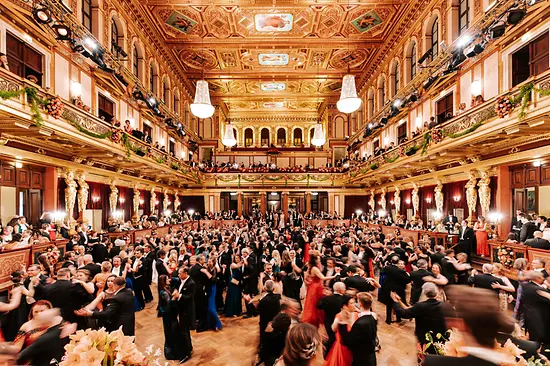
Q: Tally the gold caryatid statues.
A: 14